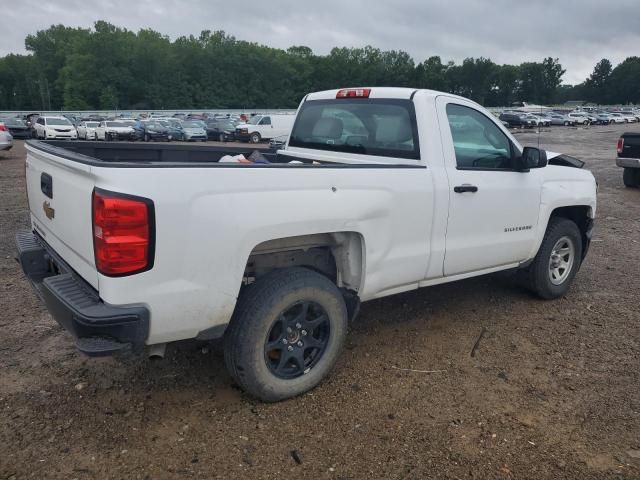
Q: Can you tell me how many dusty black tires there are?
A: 2